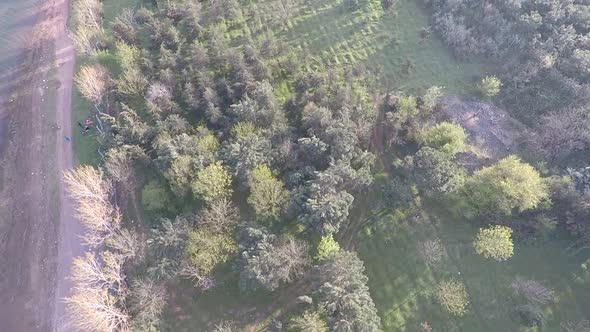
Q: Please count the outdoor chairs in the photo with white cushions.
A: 0